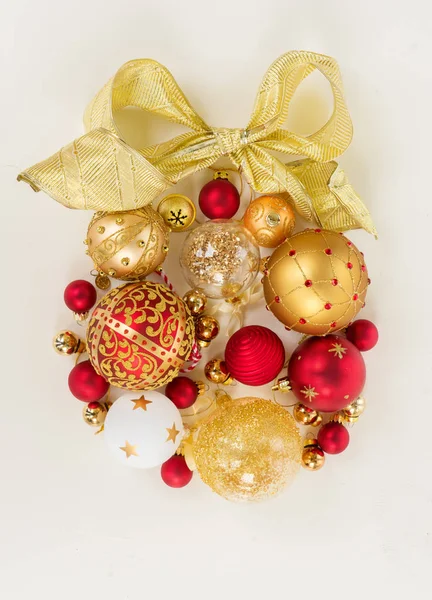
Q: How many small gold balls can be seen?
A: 8